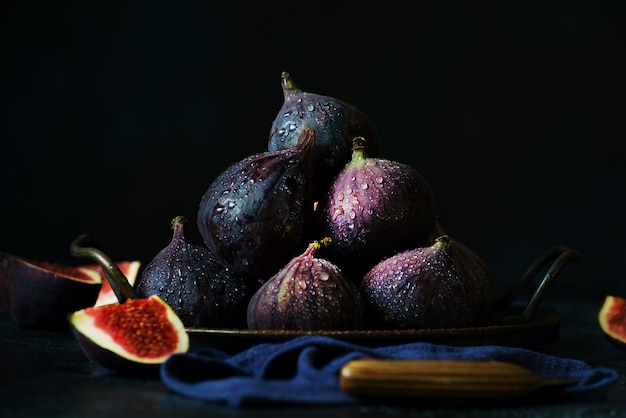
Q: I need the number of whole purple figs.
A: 6